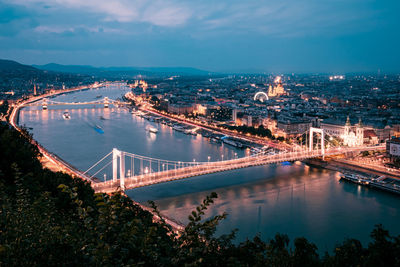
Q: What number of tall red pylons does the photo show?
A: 0